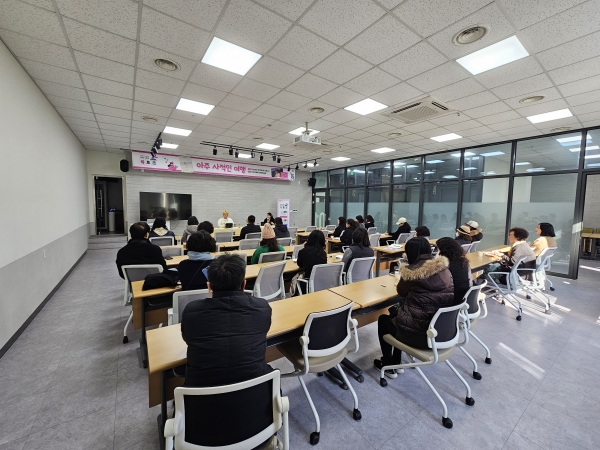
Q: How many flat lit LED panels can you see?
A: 14